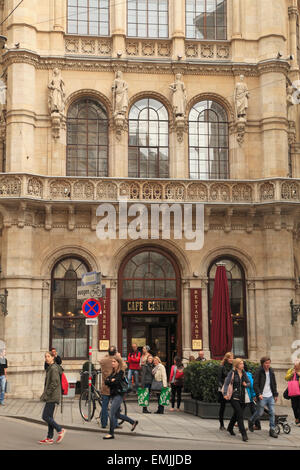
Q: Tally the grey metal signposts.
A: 1